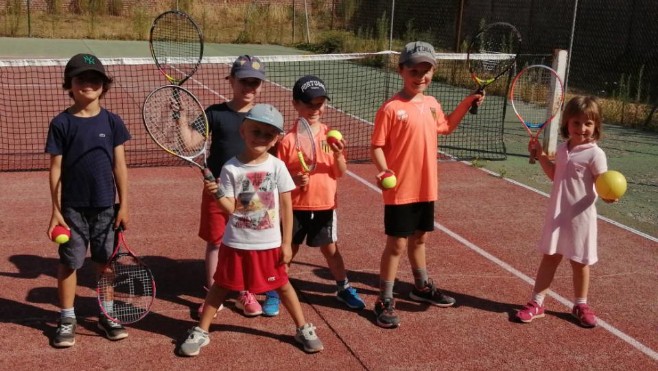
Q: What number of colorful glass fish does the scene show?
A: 0